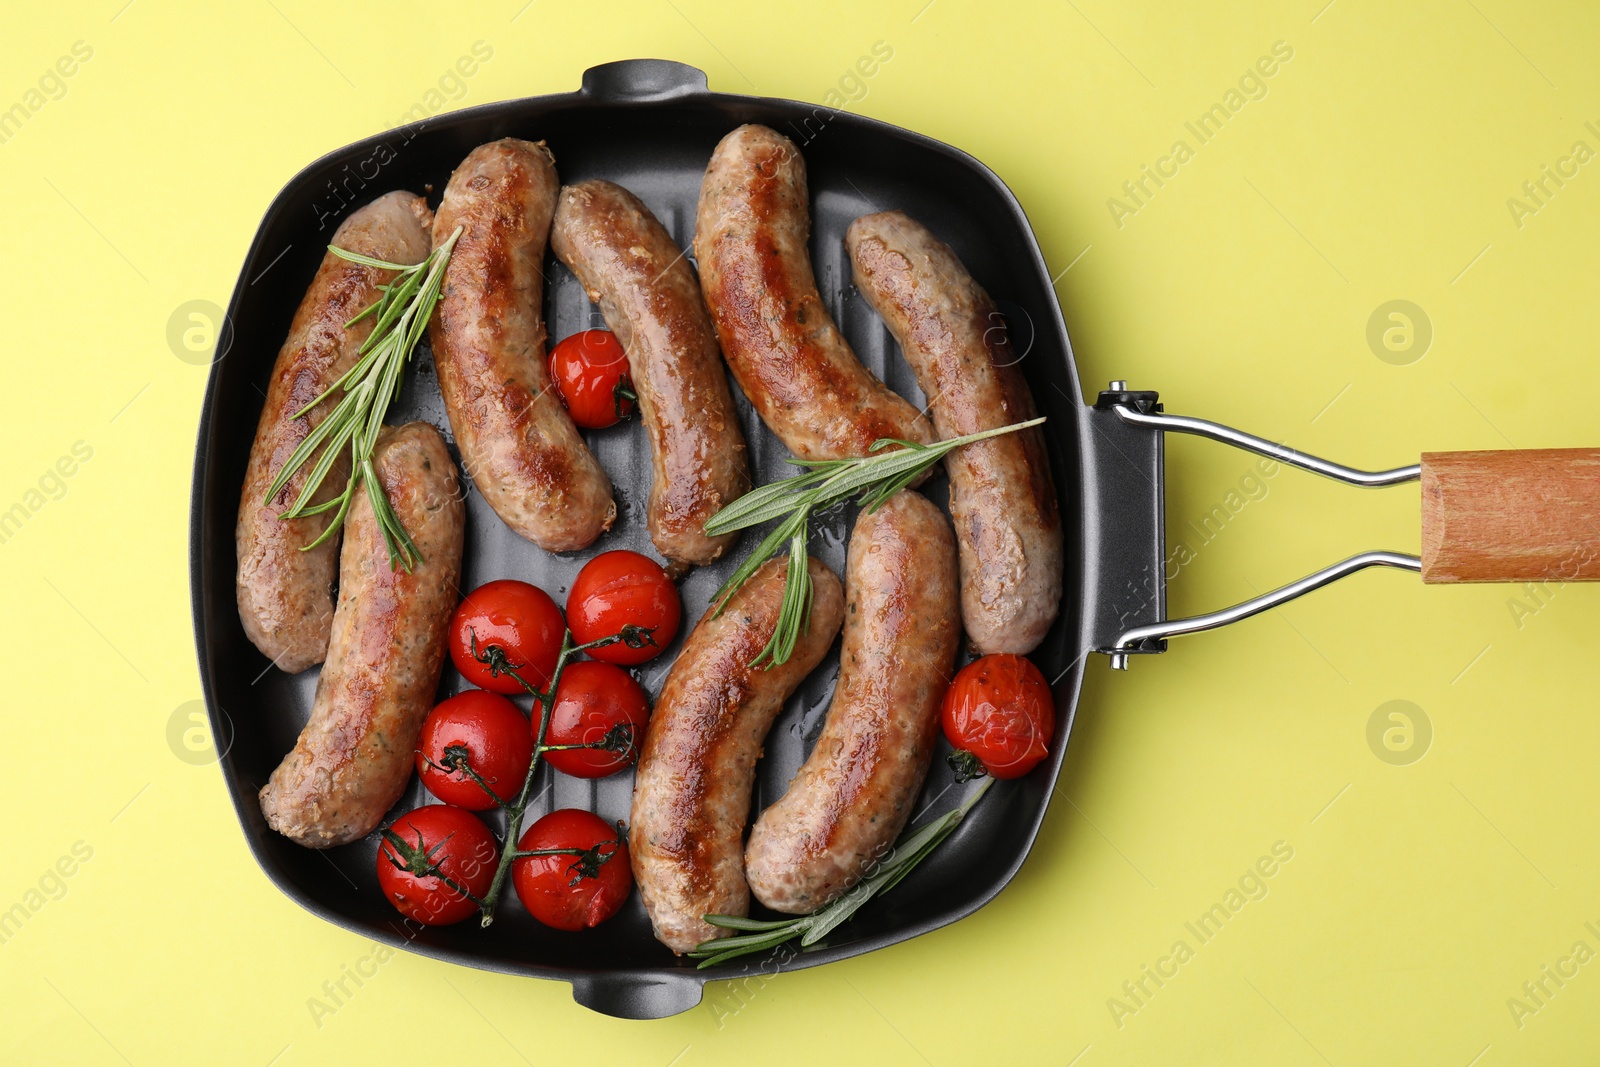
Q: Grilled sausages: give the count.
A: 8